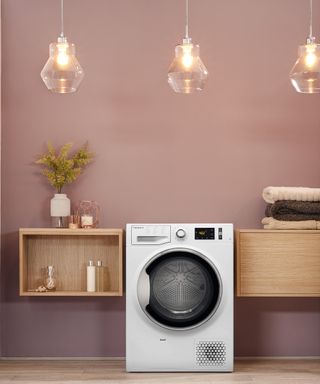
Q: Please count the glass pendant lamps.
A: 3